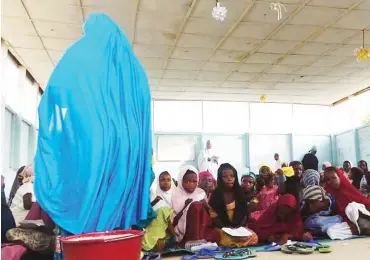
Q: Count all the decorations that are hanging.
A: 4